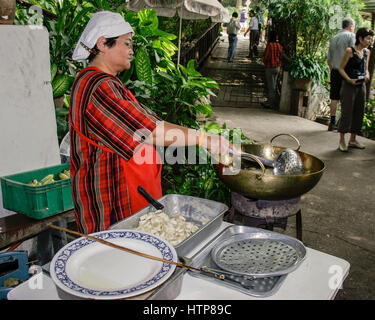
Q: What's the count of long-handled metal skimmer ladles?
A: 1